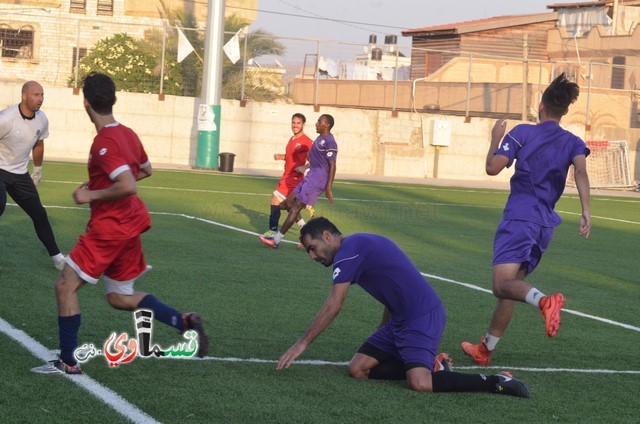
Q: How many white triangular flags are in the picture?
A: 2